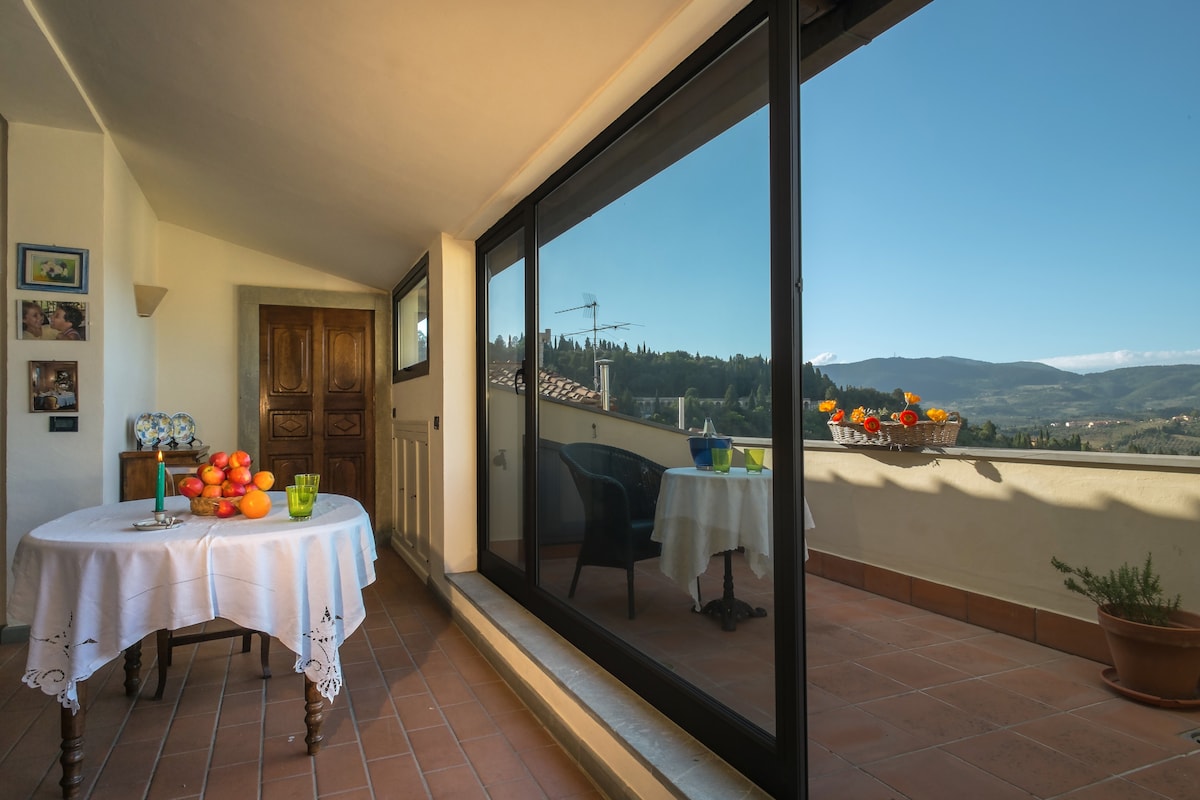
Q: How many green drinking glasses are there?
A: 4